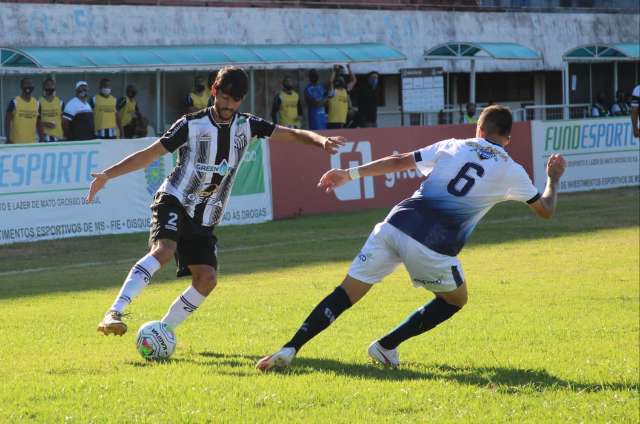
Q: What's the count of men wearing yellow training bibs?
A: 7